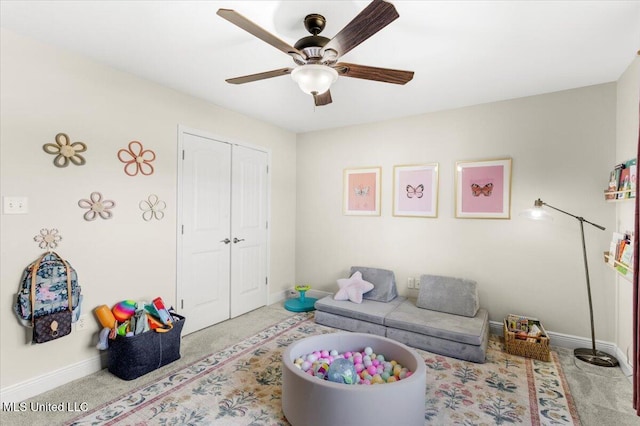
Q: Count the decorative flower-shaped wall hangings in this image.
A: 5